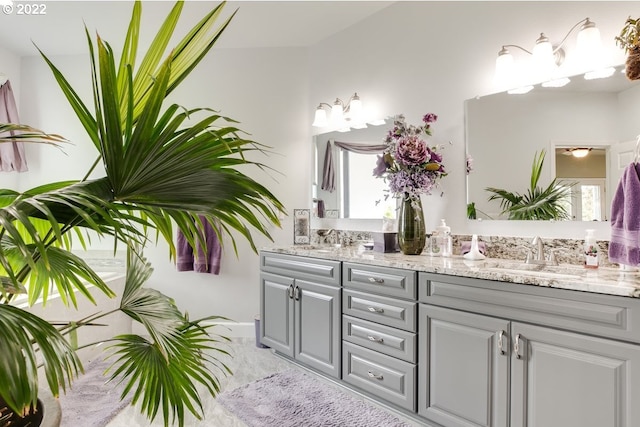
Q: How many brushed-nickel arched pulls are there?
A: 8